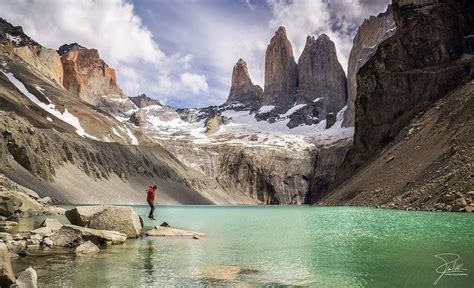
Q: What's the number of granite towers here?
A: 3